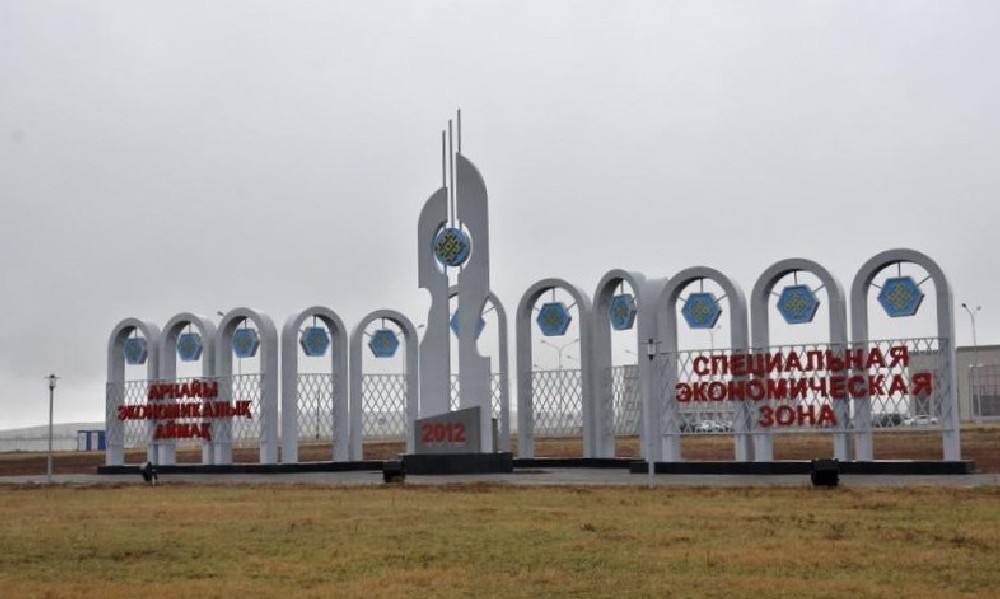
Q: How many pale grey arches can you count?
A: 11